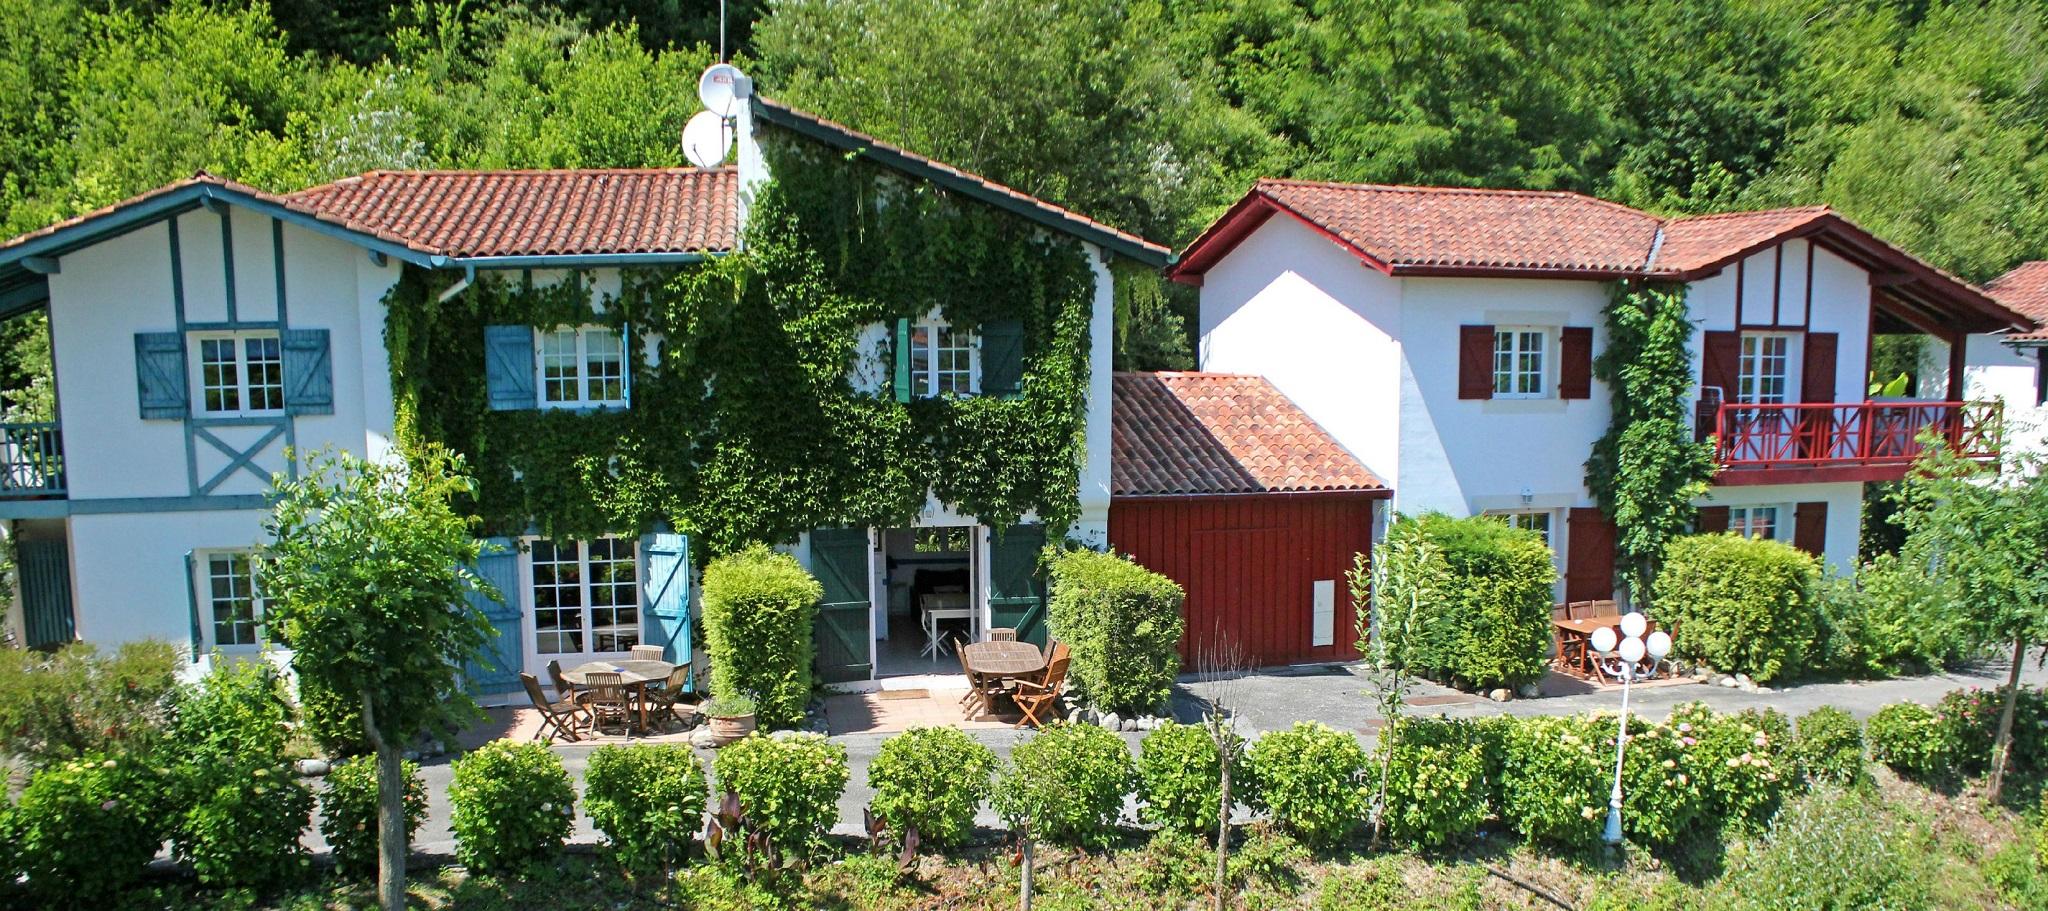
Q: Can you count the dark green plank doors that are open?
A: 2